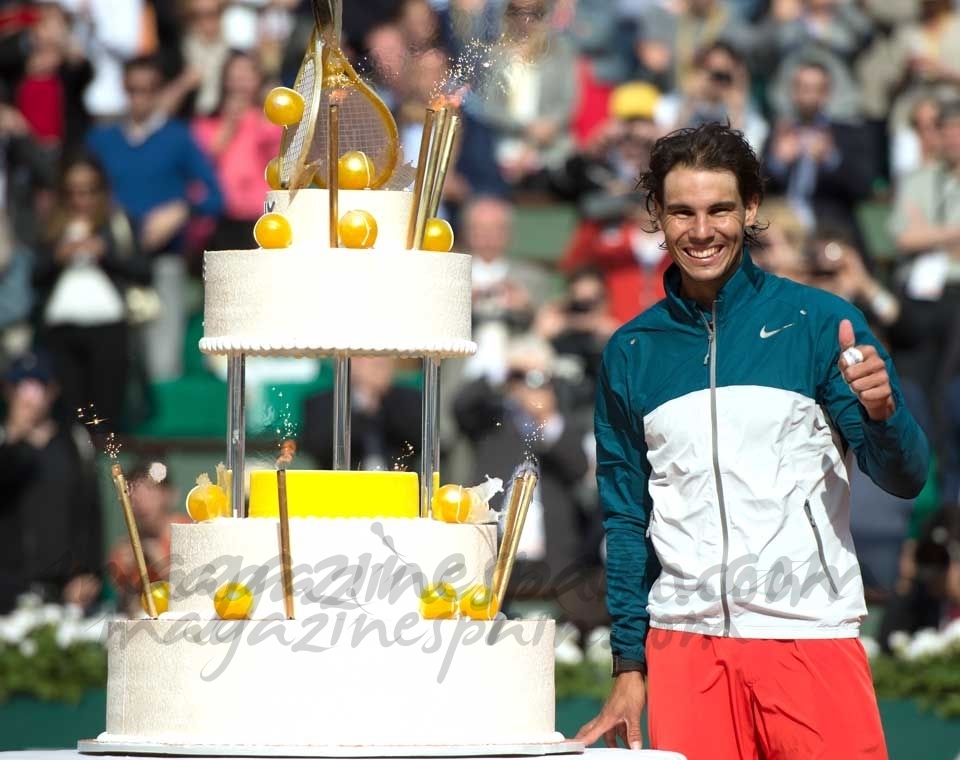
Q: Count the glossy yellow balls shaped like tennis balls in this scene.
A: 12